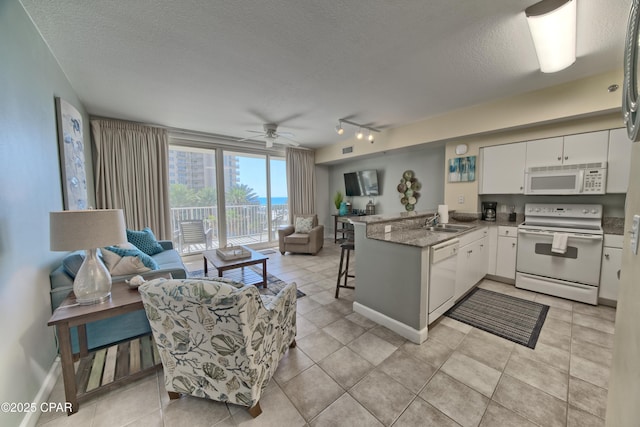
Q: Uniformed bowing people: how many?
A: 0